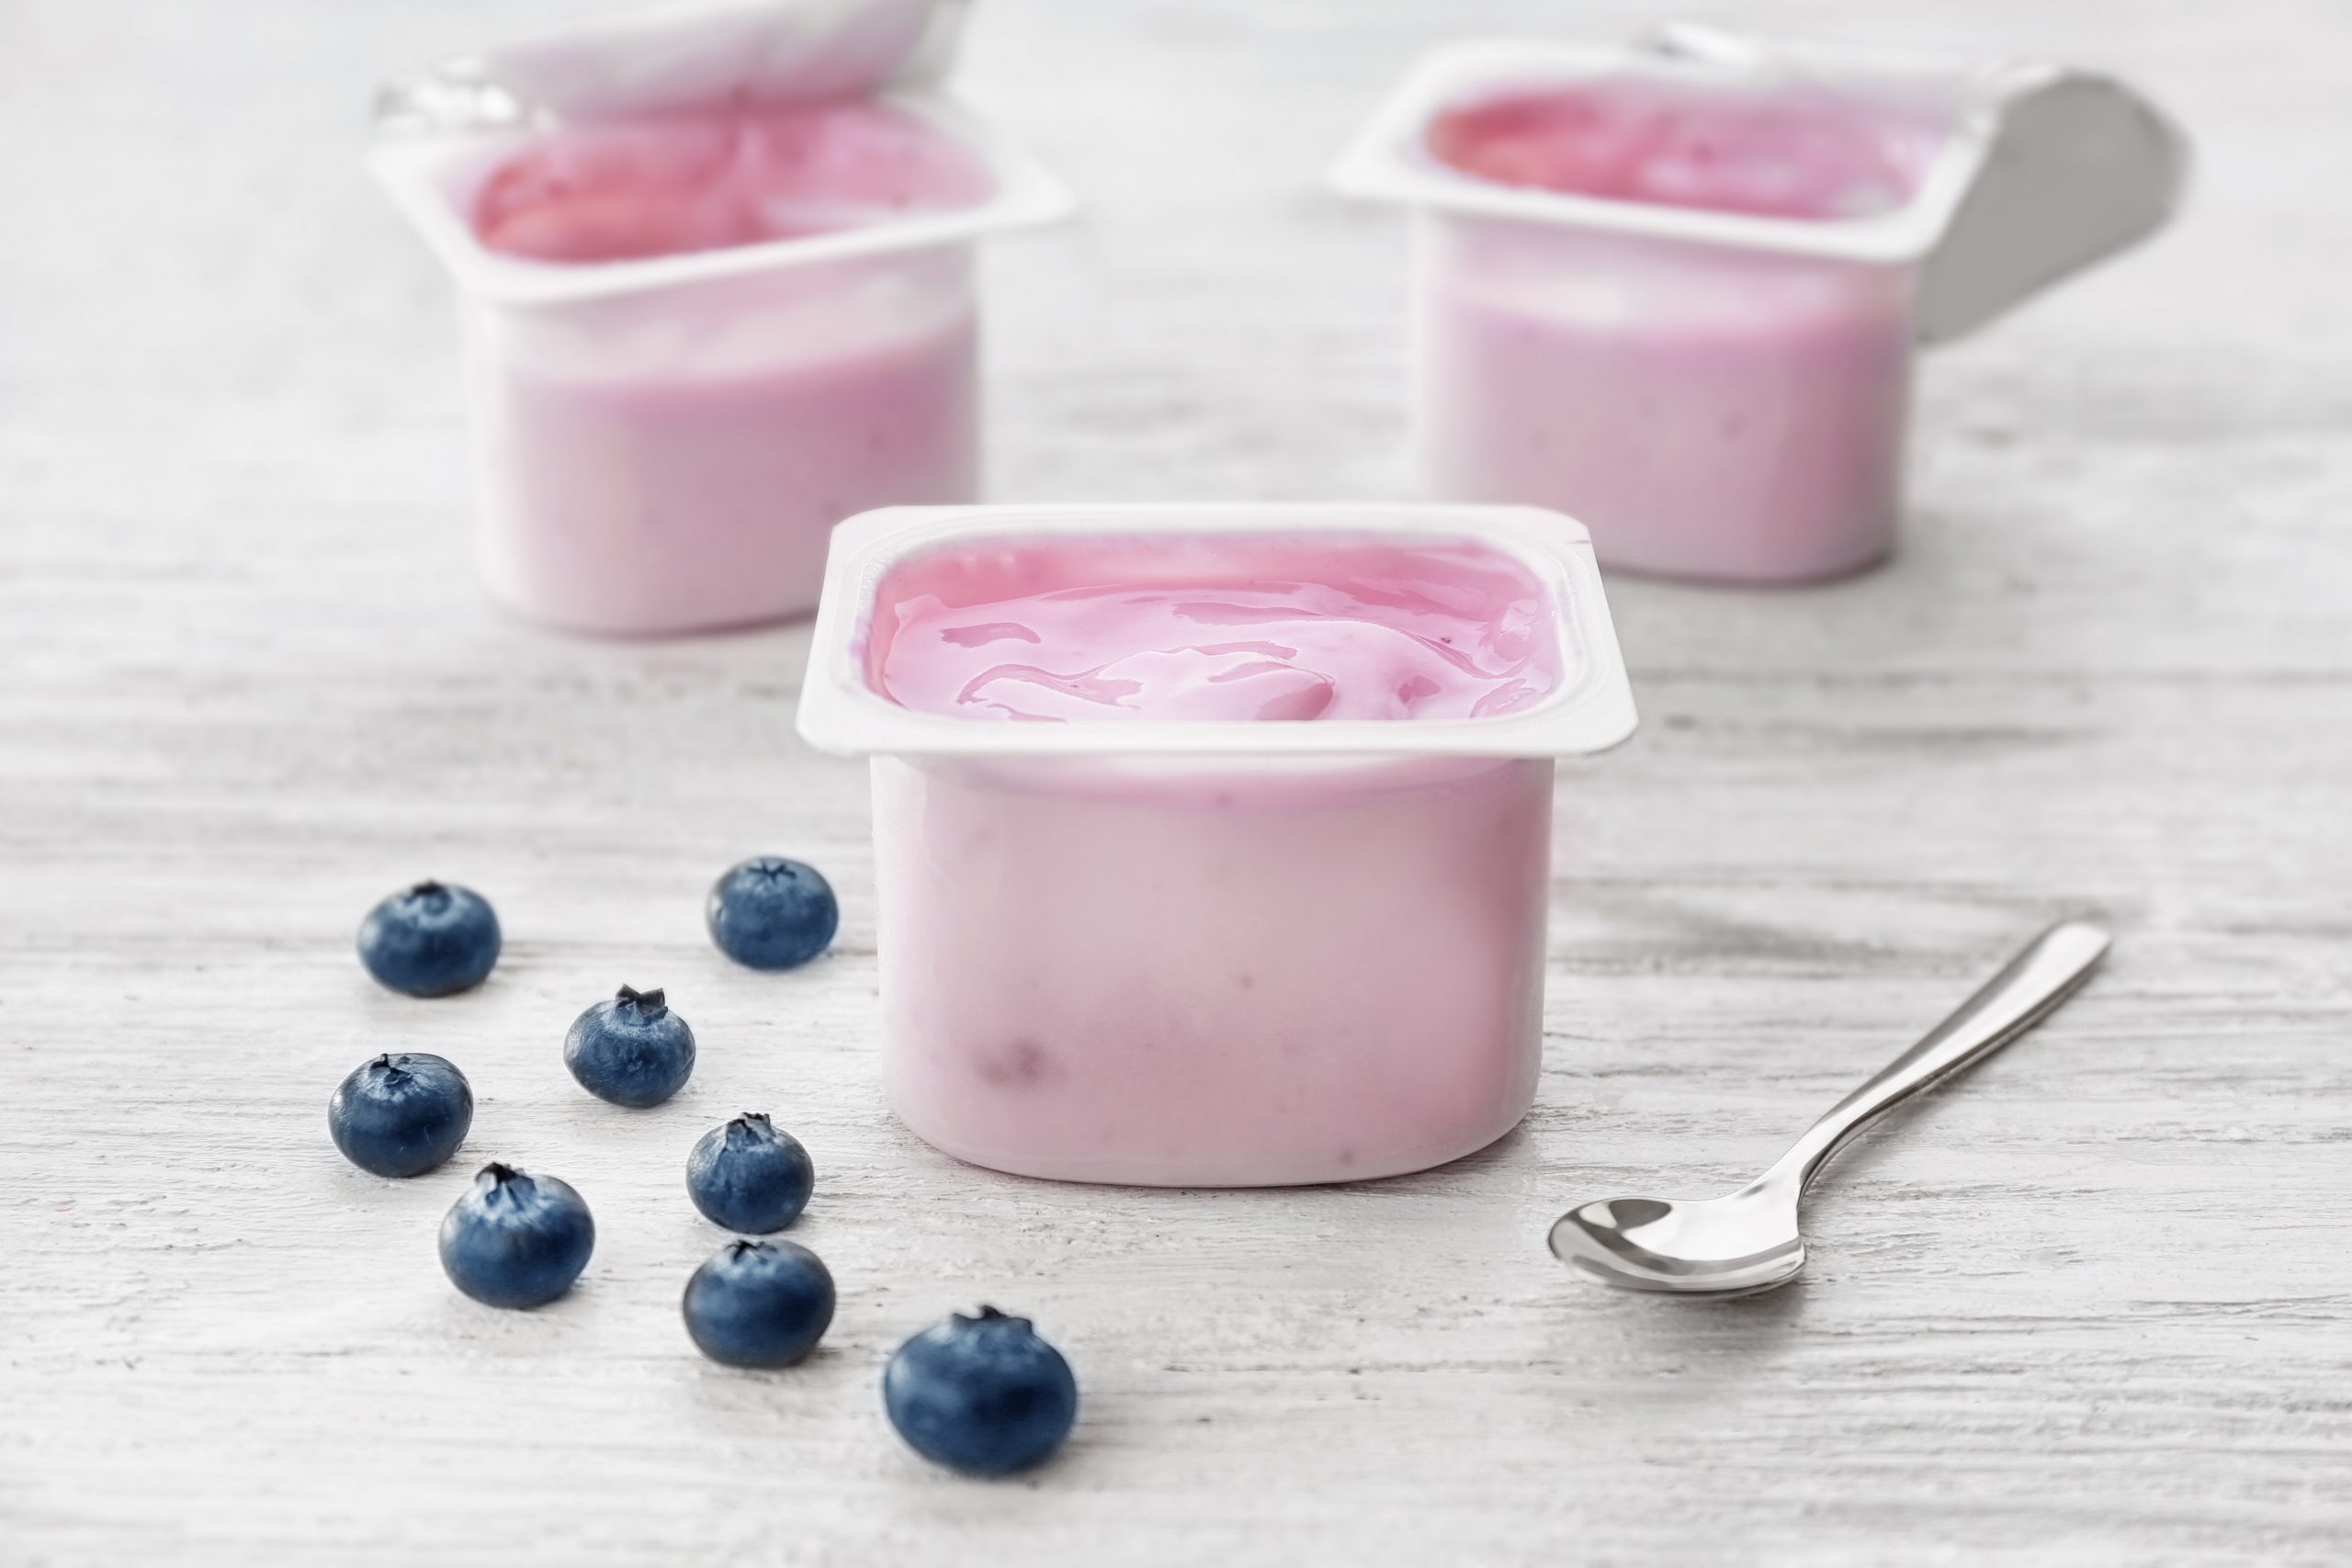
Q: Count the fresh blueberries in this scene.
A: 8